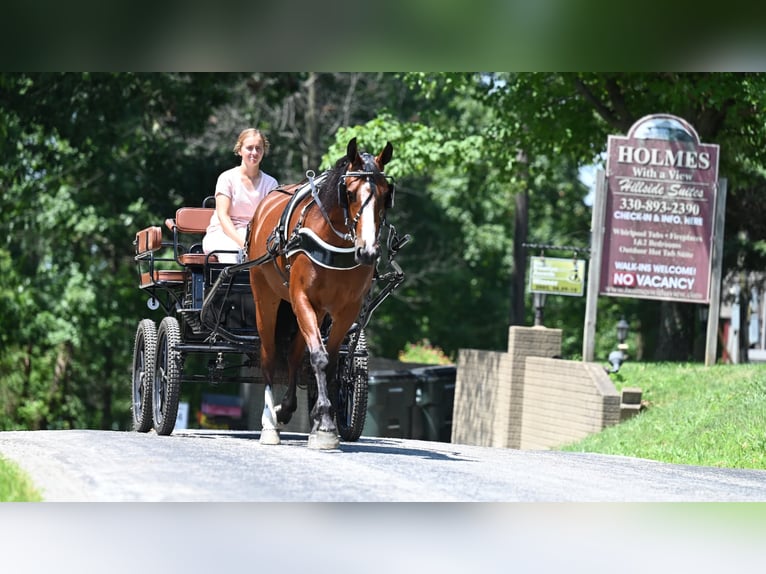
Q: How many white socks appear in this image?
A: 1